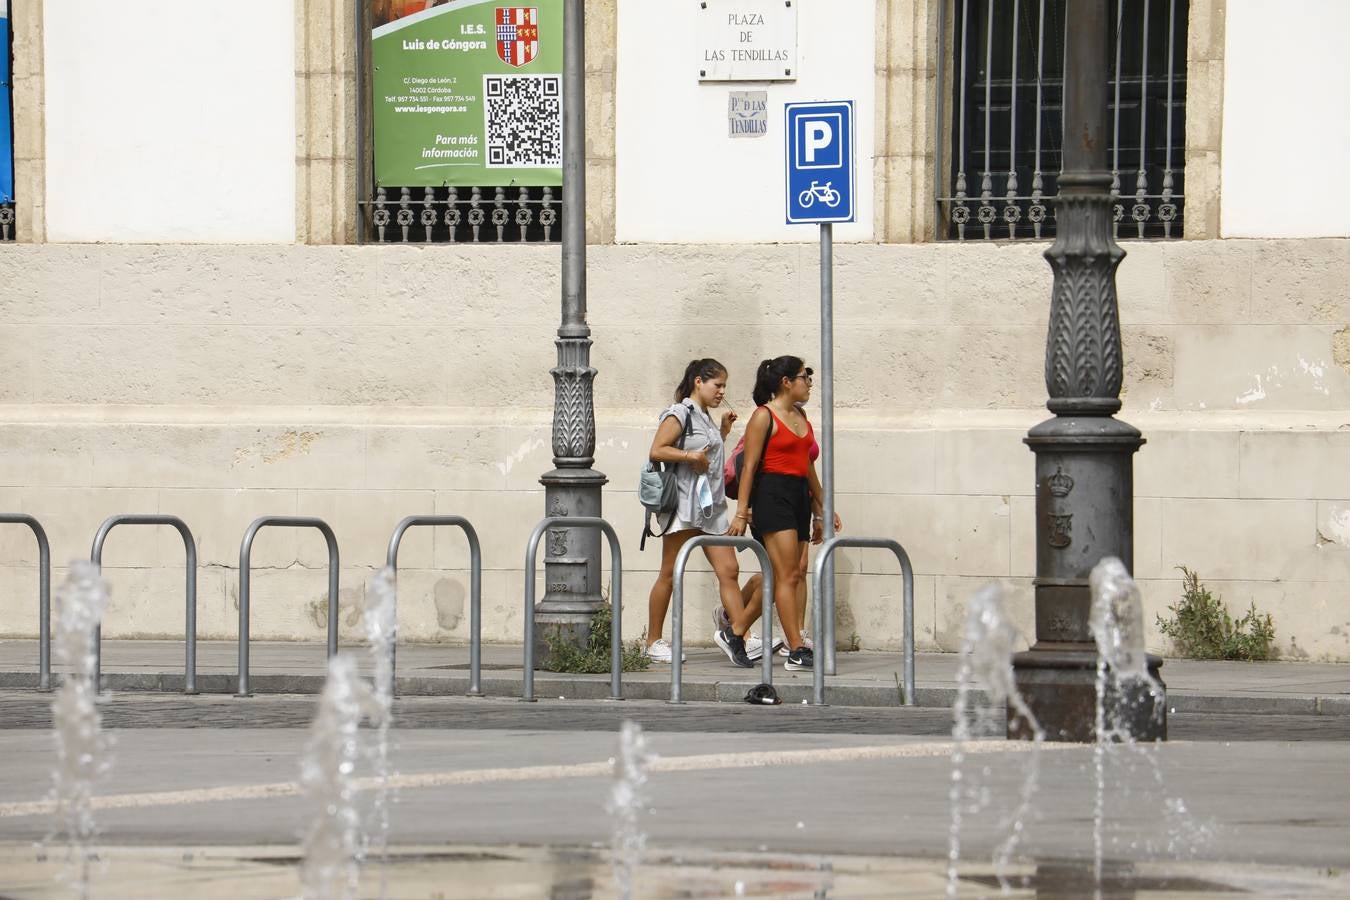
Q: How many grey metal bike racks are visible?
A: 7